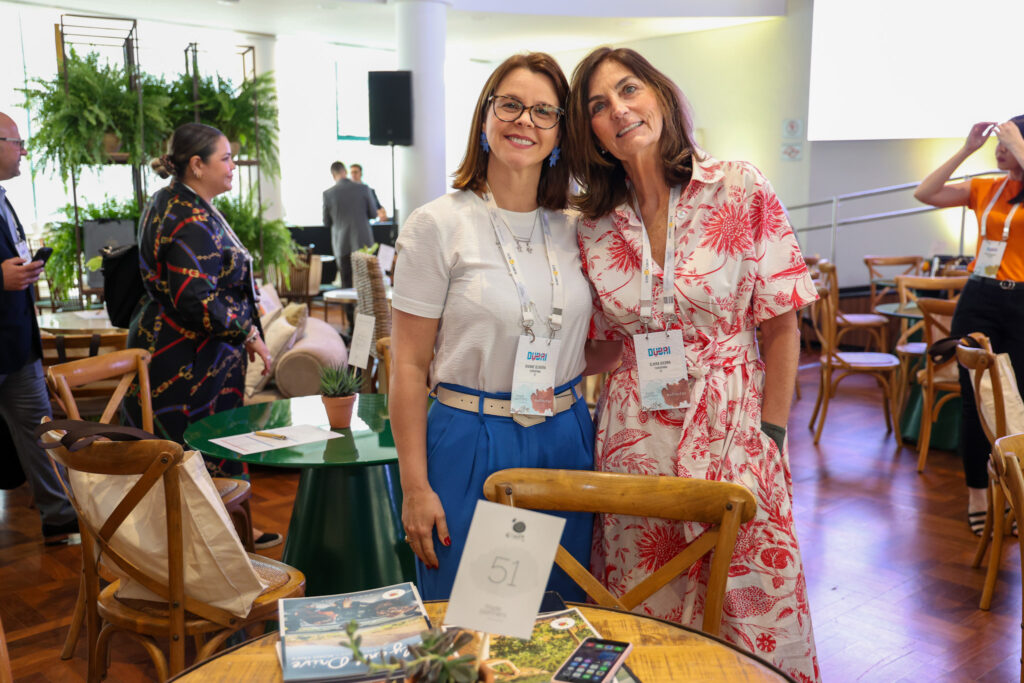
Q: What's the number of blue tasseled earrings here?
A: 2